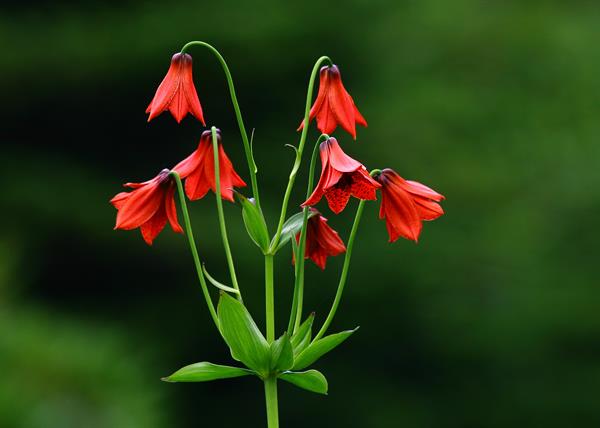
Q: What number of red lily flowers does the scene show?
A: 7